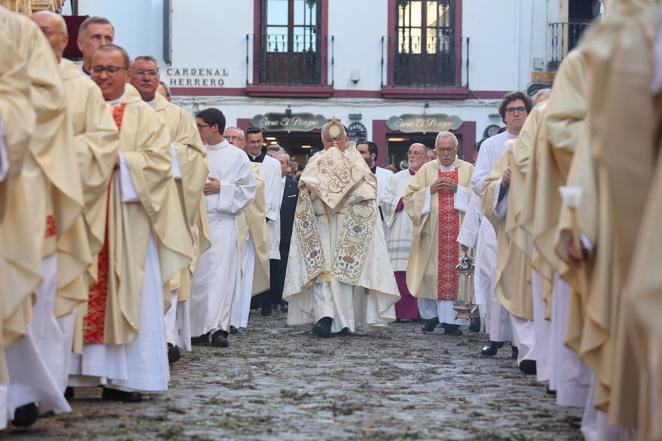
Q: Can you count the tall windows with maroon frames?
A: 2